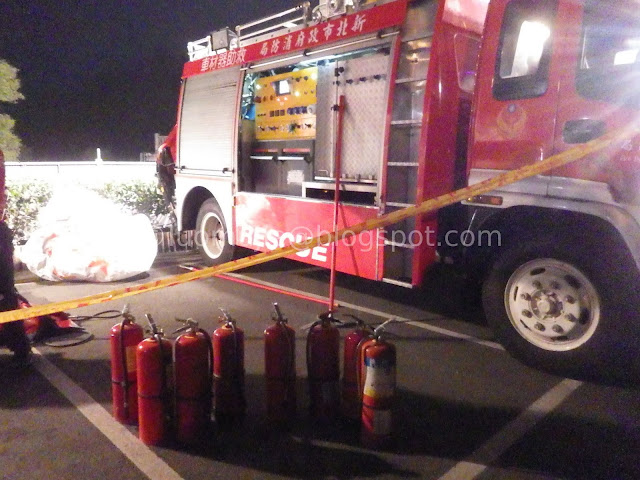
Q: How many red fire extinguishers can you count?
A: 8